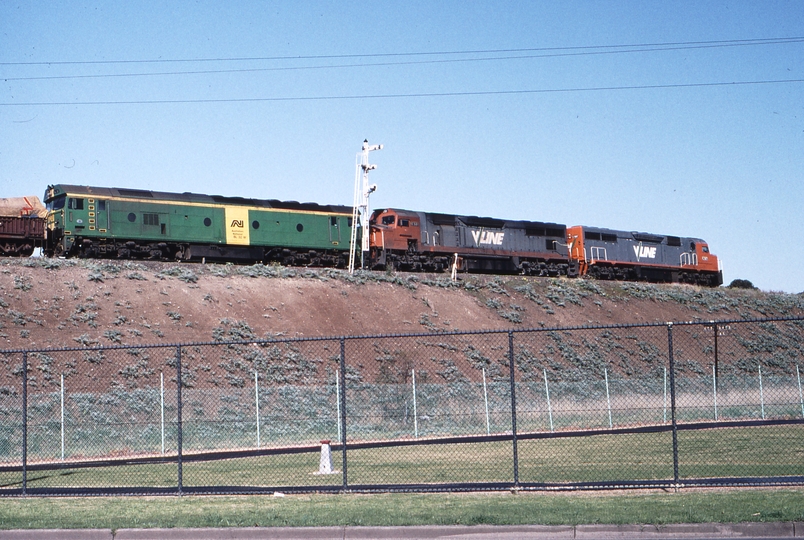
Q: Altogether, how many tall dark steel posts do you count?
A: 5